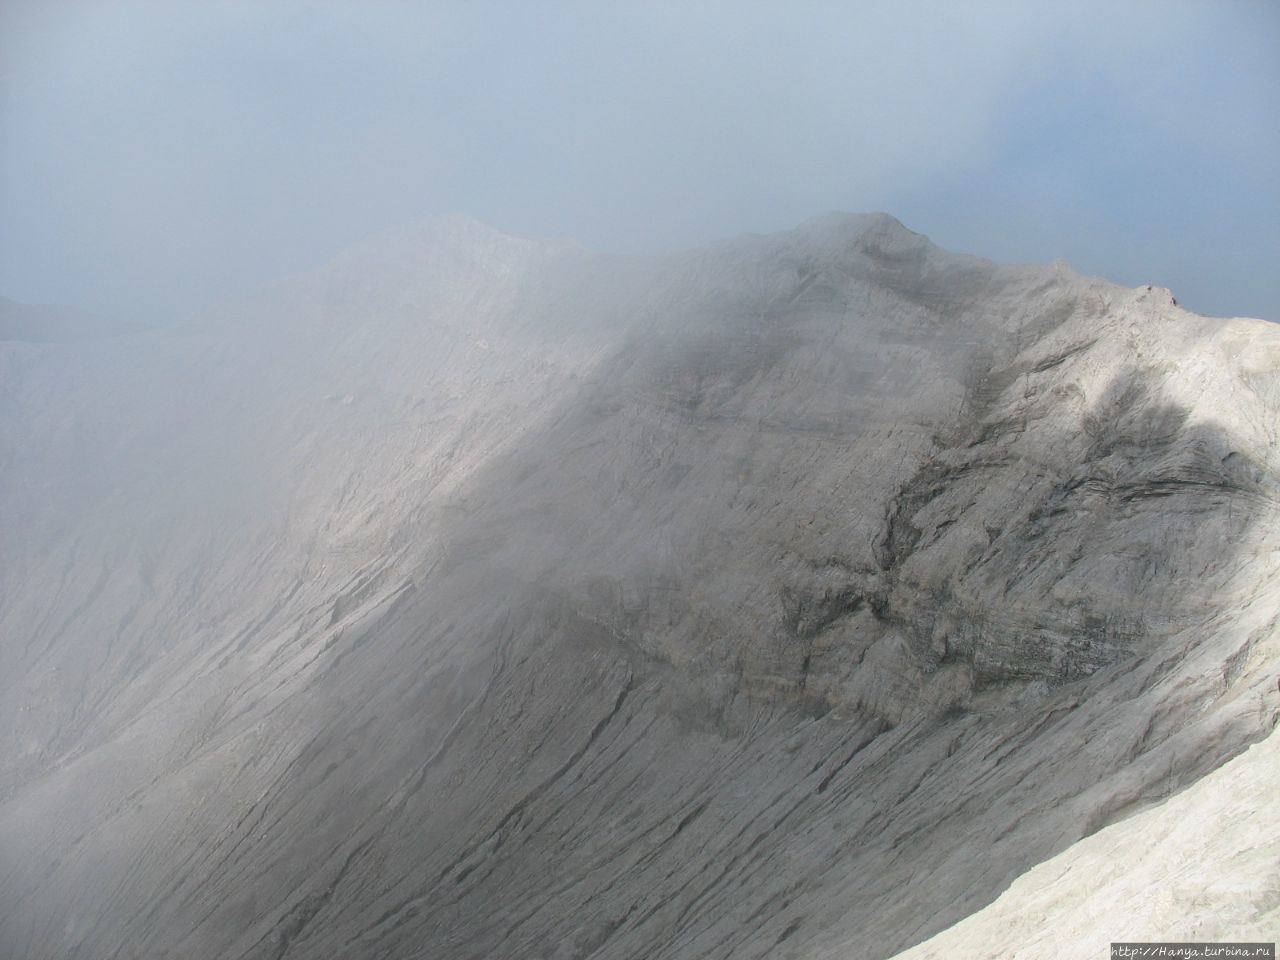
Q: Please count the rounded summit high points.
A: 2